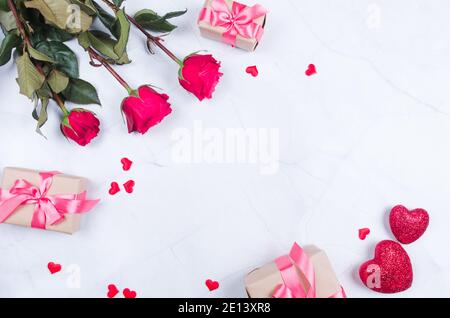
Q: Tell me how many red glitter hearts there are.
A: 2